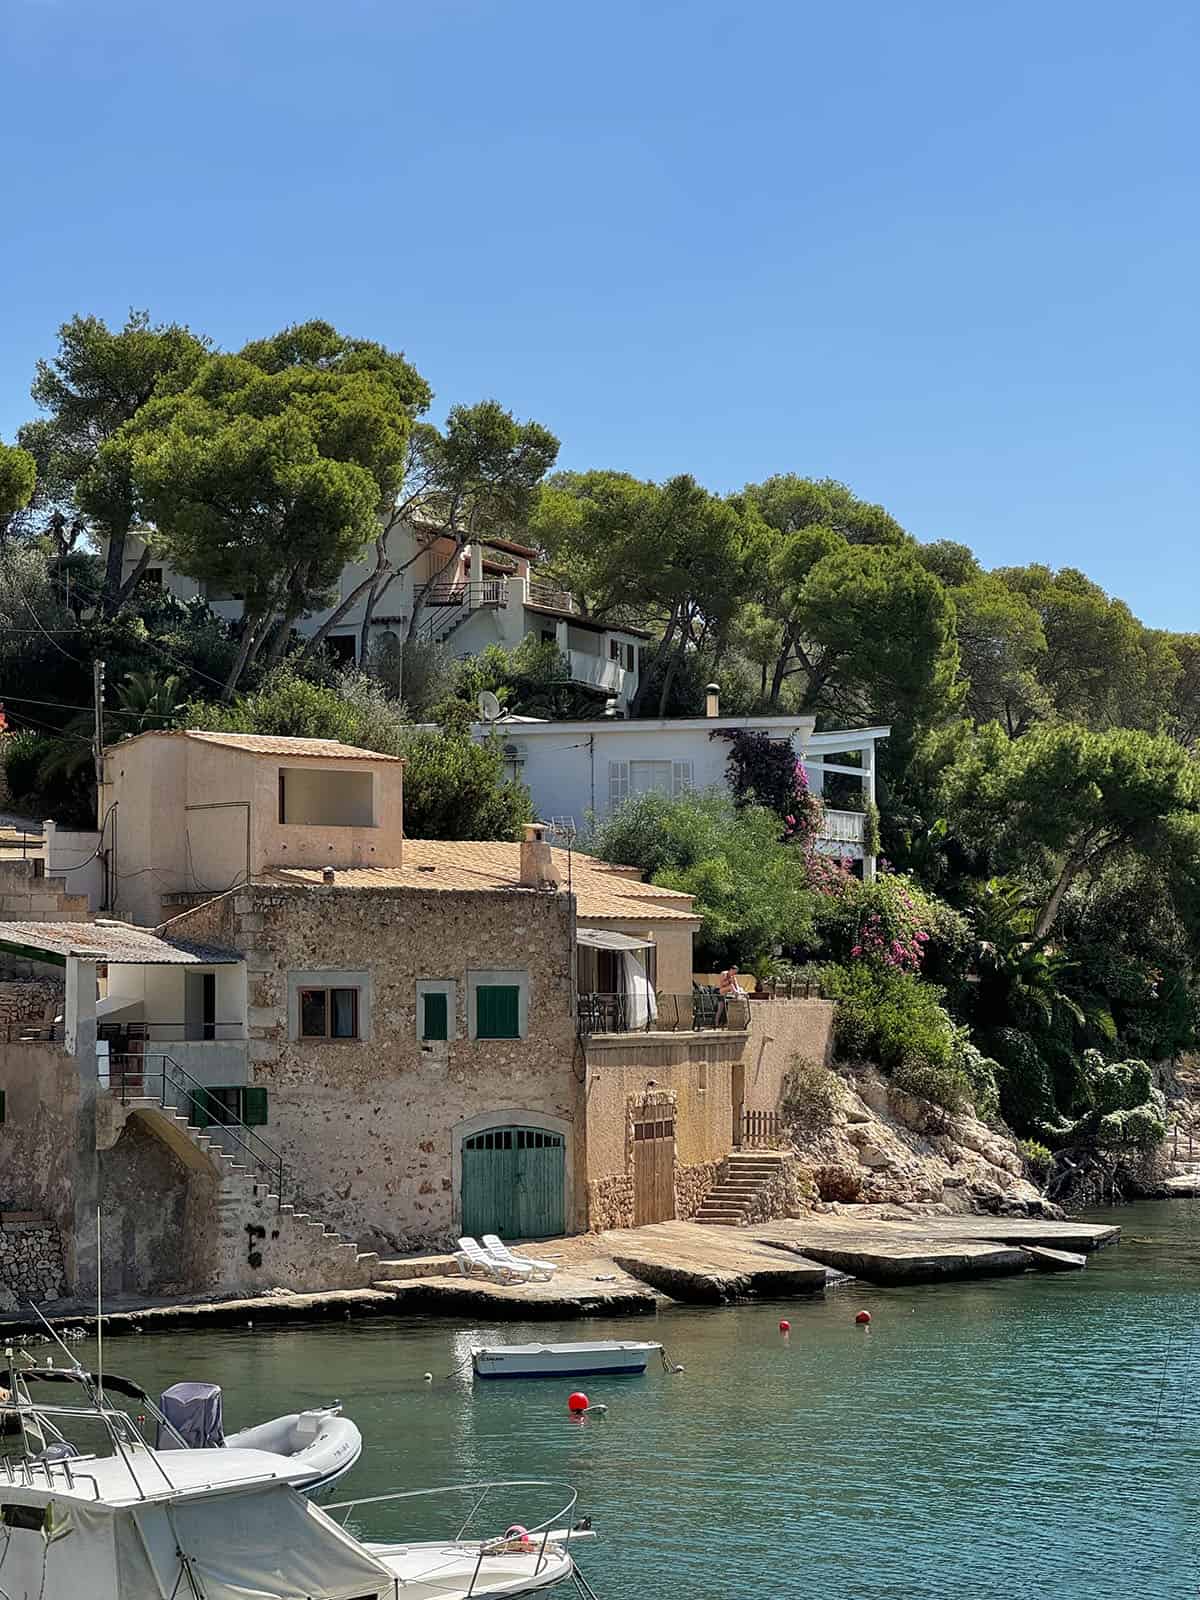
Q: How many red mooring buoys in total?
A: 3